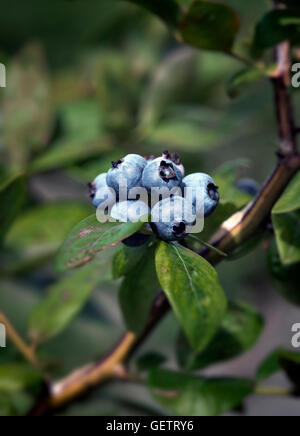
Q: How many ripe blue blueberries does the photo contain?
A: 6